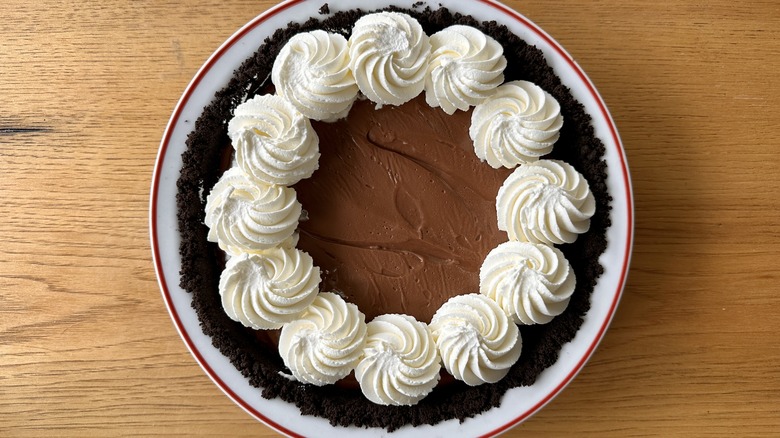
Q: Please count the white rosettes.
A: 12